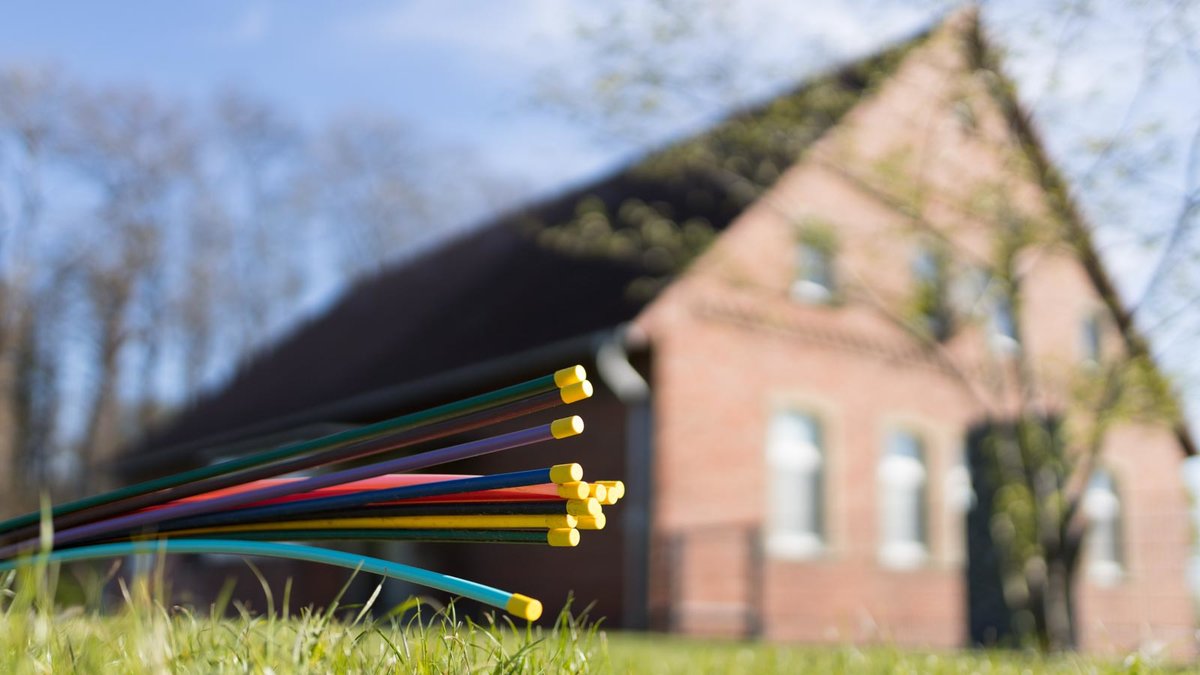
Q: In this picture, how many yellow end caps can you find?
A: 13